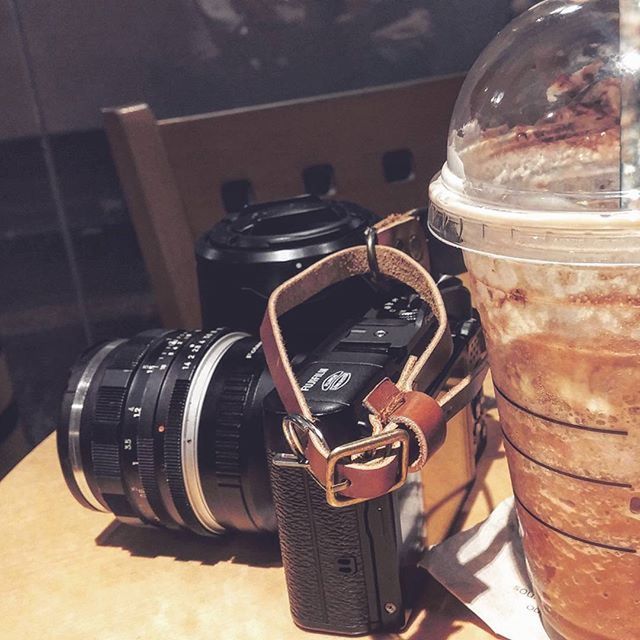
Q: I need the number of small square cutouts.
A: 3